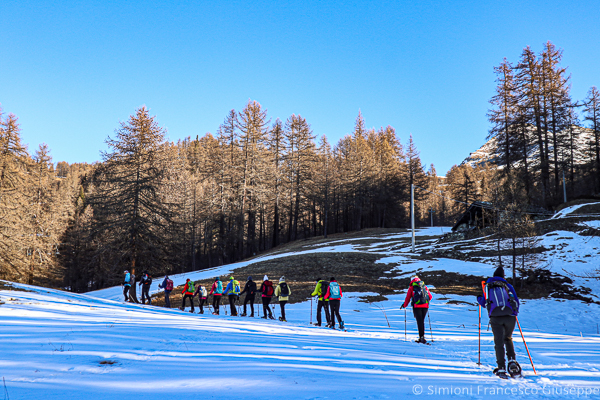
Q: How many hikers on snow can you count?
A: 14